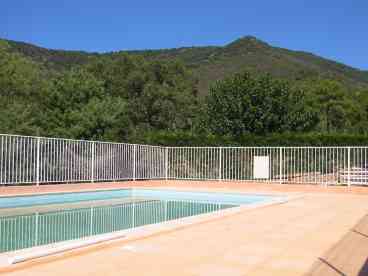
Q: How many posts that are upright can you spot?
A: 7